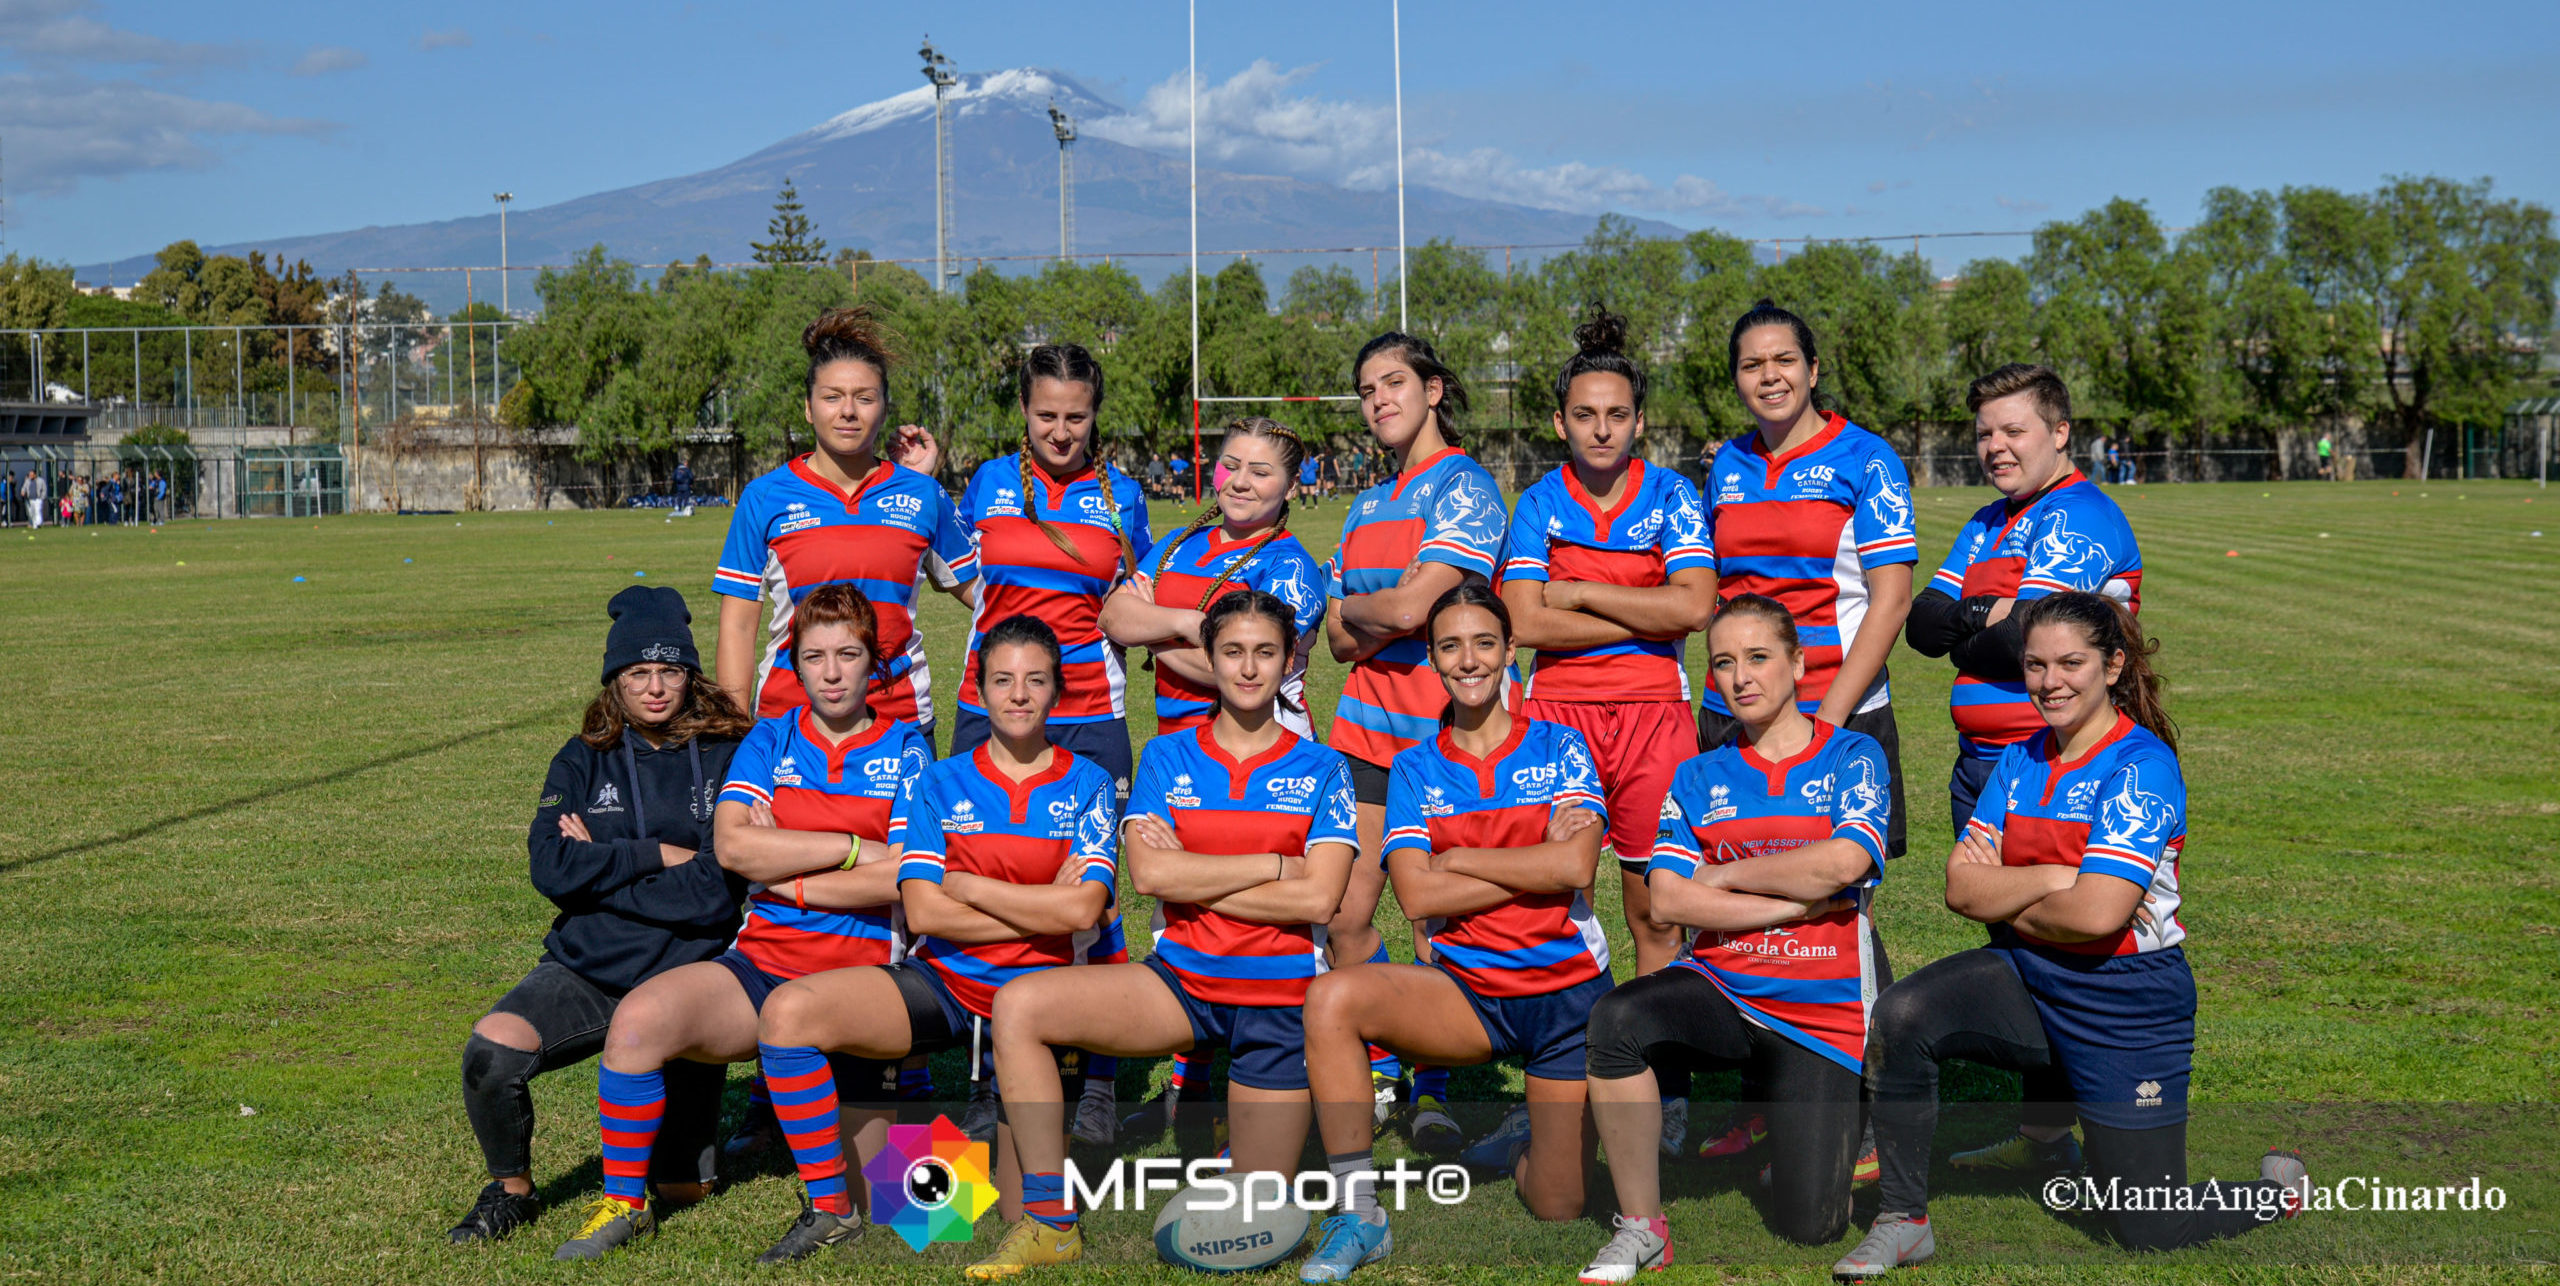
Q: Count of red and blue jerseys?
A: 13